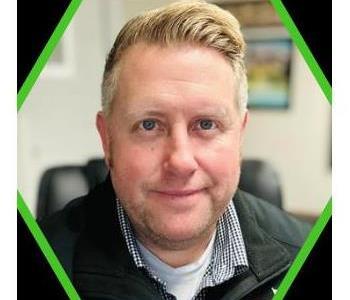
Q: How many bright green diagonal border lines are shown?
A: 4